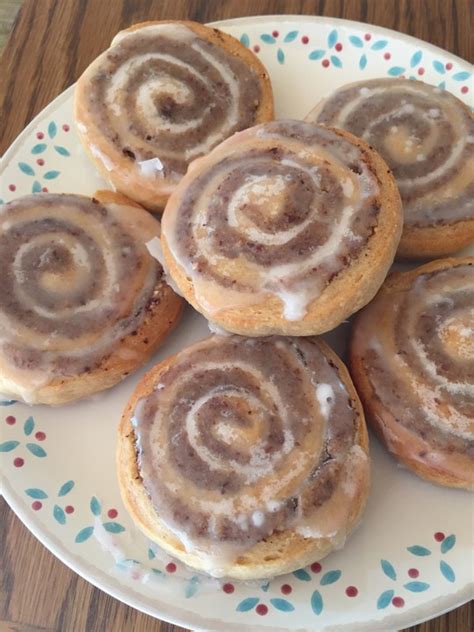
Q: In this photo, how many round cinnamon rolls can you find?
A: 6